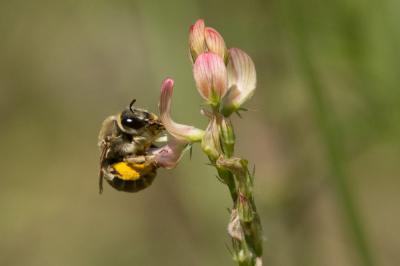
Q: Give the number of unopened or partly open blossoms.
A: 4